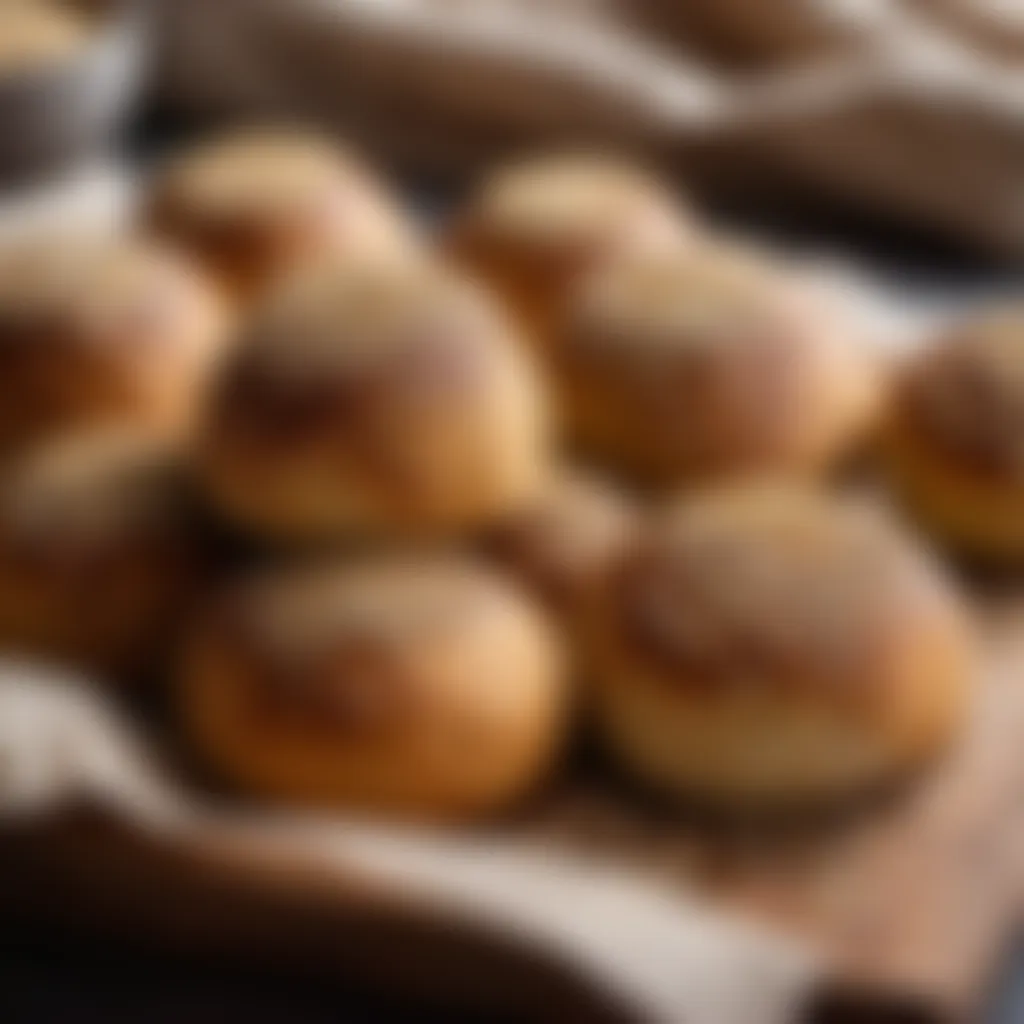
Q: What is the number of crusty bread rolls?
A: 10